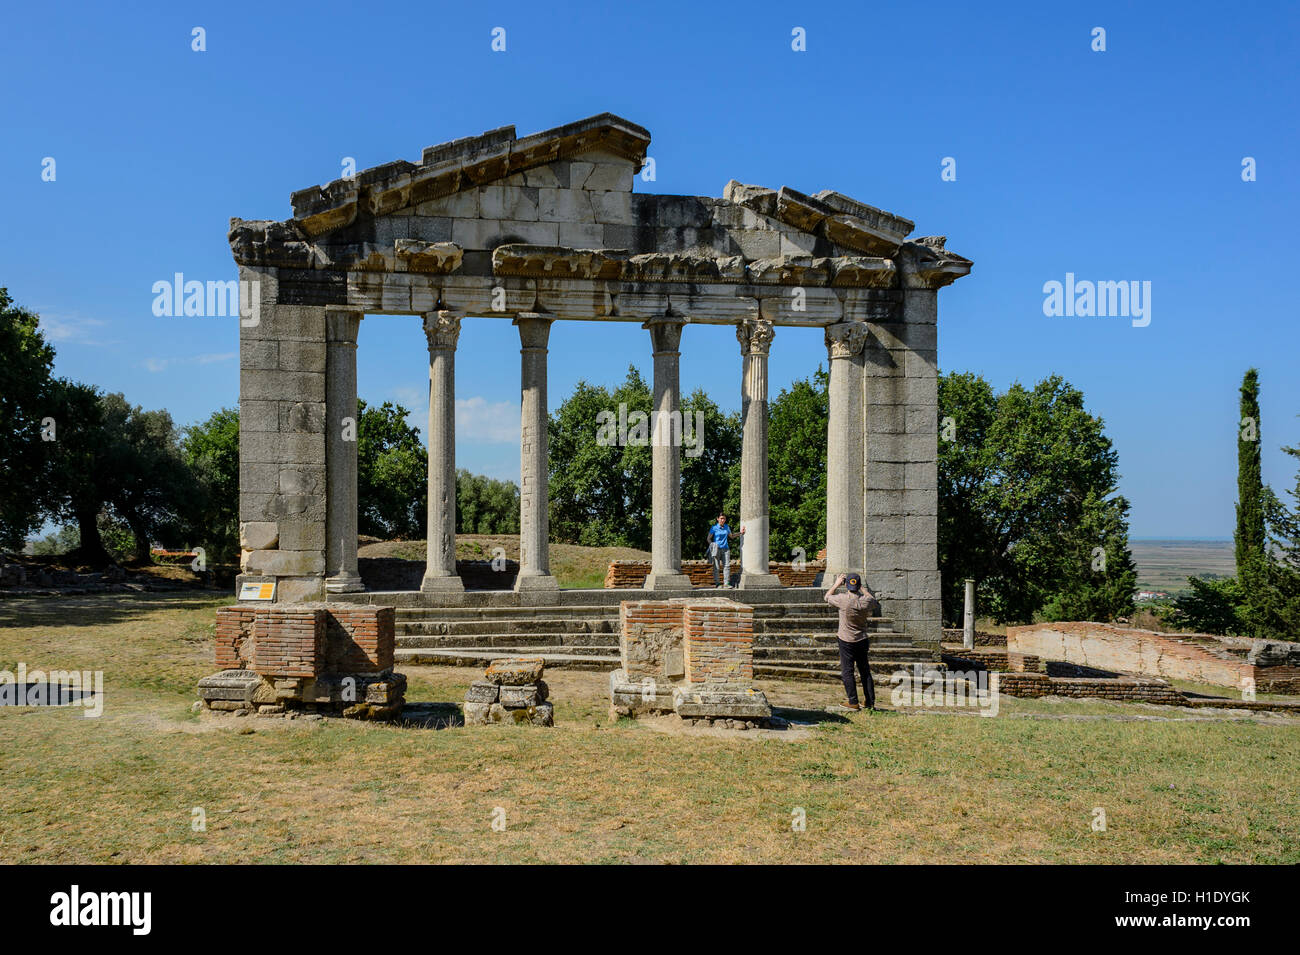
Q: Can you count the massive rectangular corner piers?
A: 2